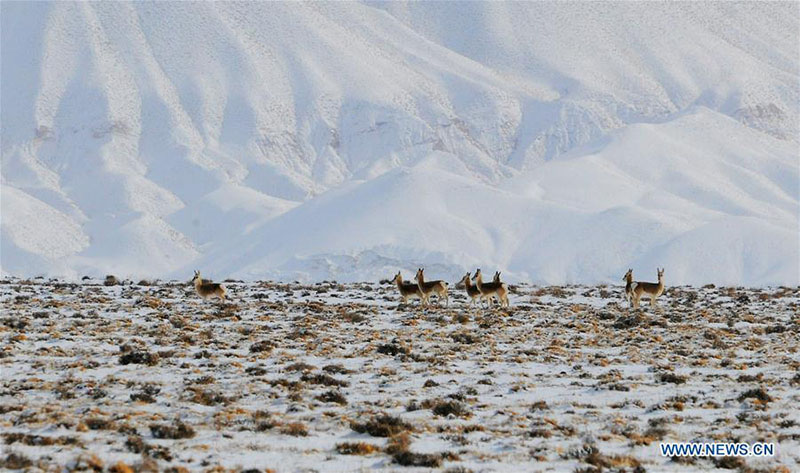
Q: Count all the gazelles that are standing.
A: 8